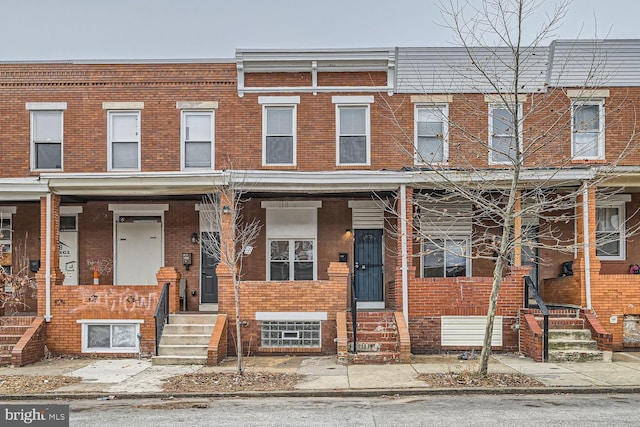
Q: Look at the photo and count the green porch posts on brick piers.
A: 0